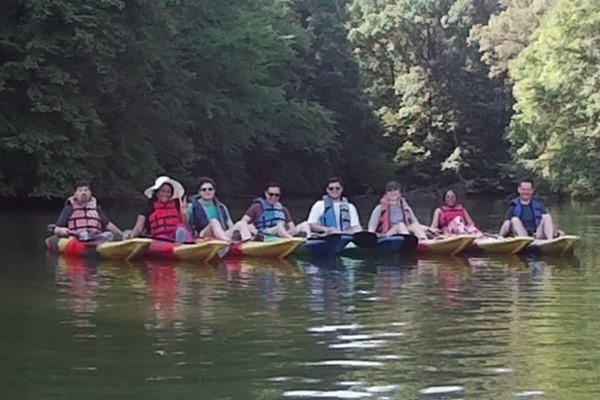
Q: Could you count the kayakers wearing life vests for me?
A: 8